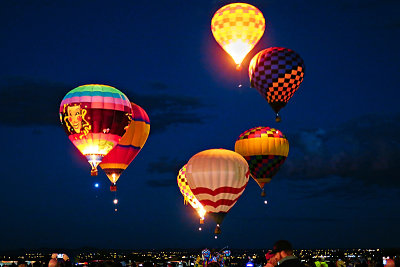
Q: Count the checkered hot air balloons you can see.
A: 4